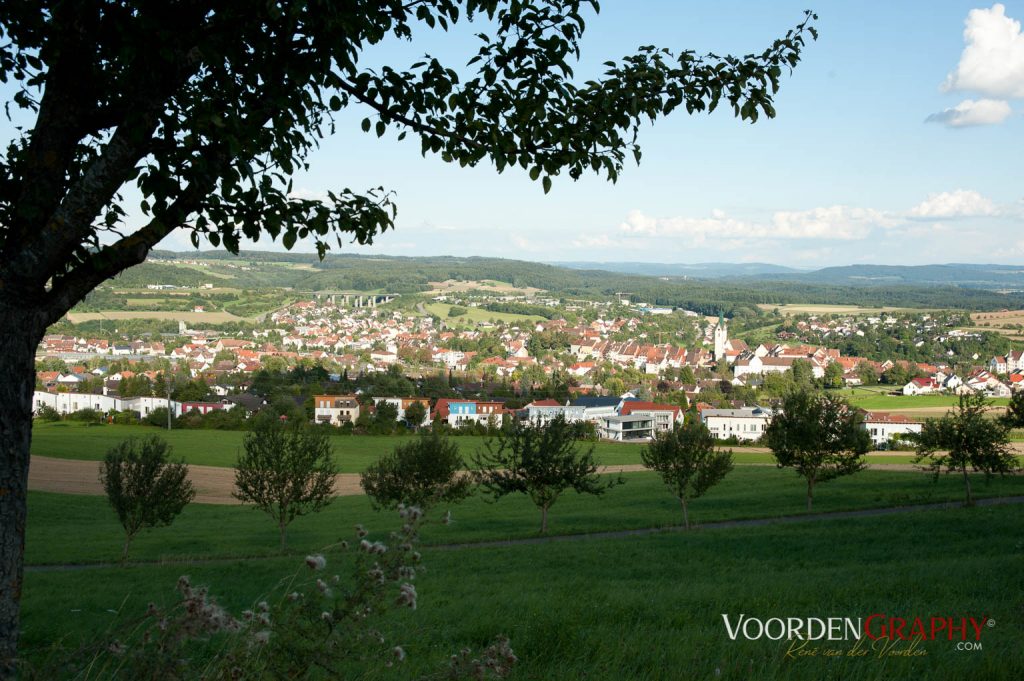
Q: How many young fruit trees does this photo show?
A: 7